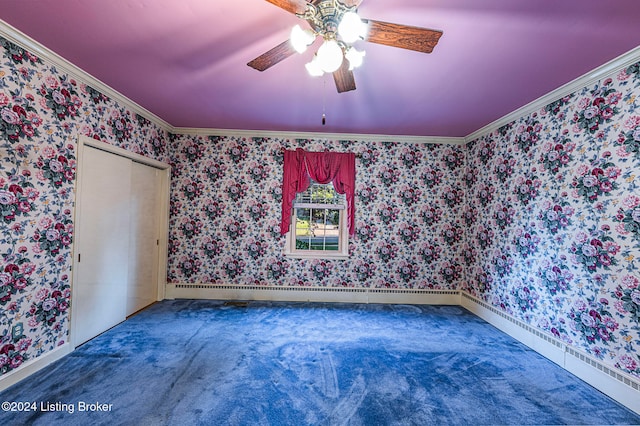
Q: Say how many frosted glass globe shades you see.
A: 5